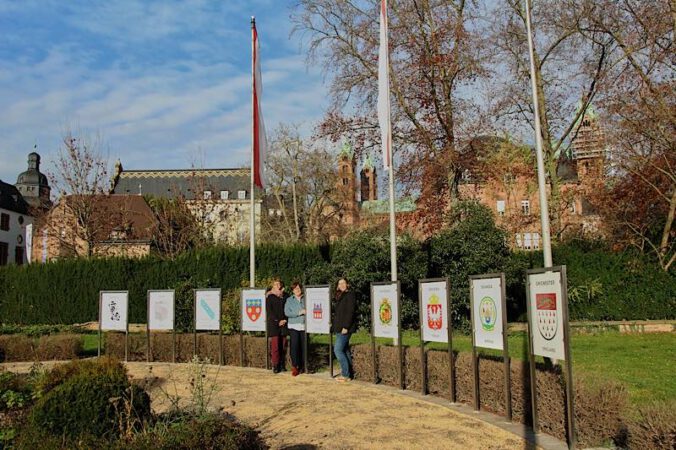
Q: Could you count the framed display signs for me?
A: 9